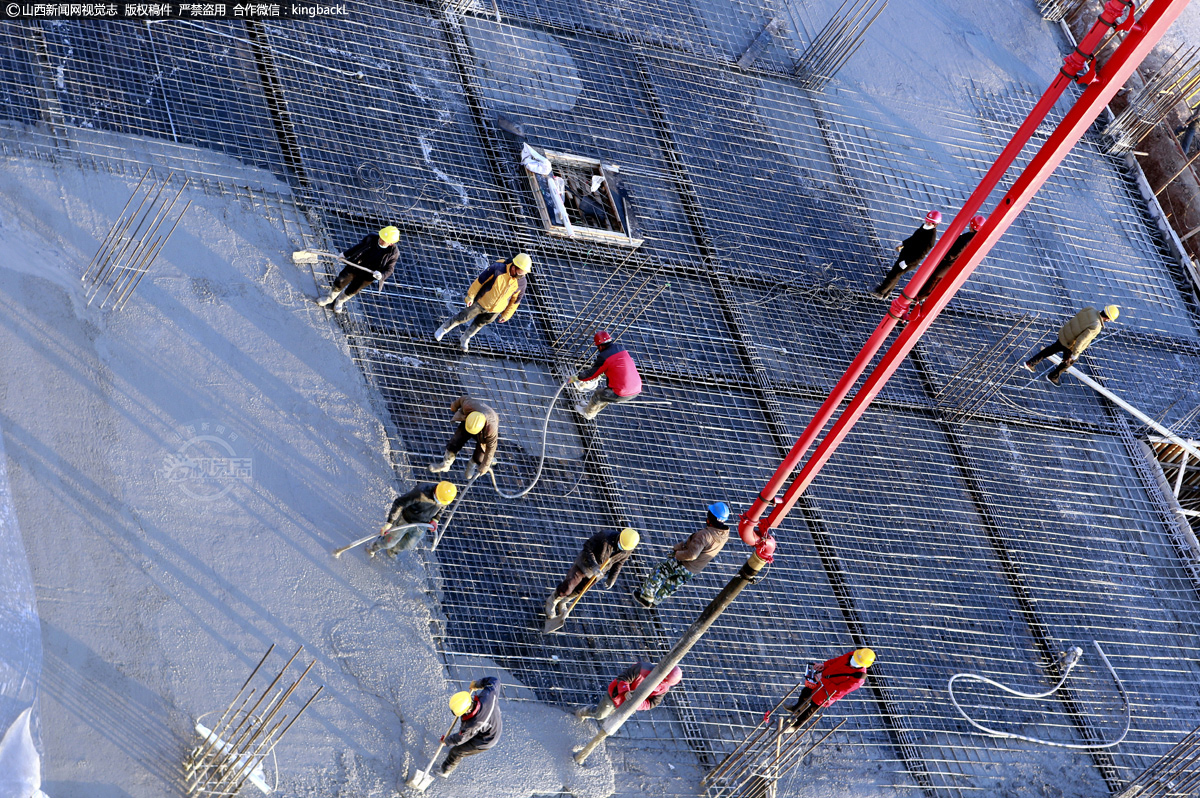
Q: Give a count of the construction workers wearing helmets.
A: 13